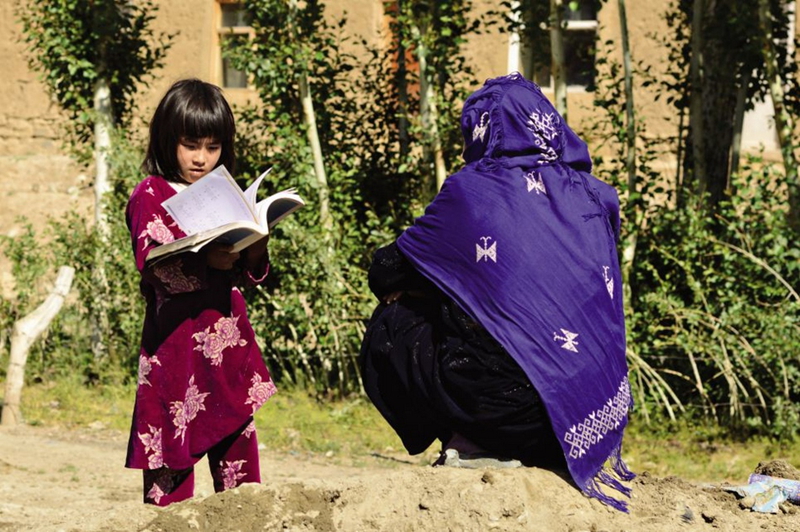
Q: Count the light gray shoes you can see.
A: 1